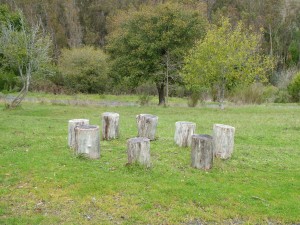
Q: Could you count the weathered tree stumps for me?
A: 8